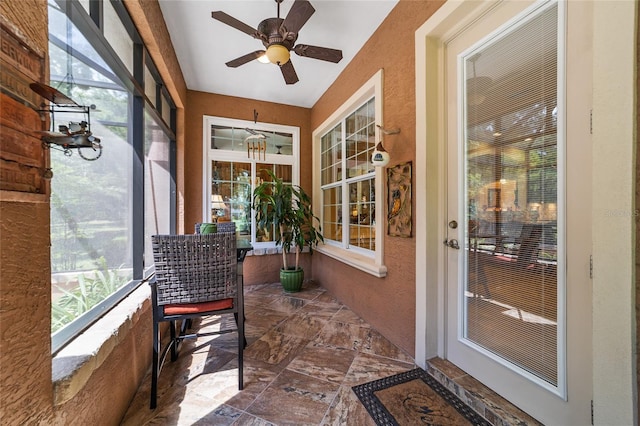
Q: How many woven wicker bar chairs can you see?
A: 2